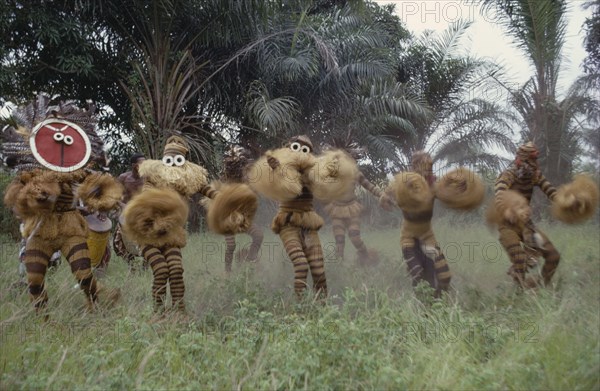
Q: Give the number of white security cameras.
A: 0